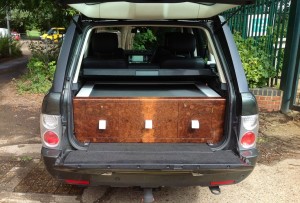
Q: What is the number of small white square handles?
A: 3